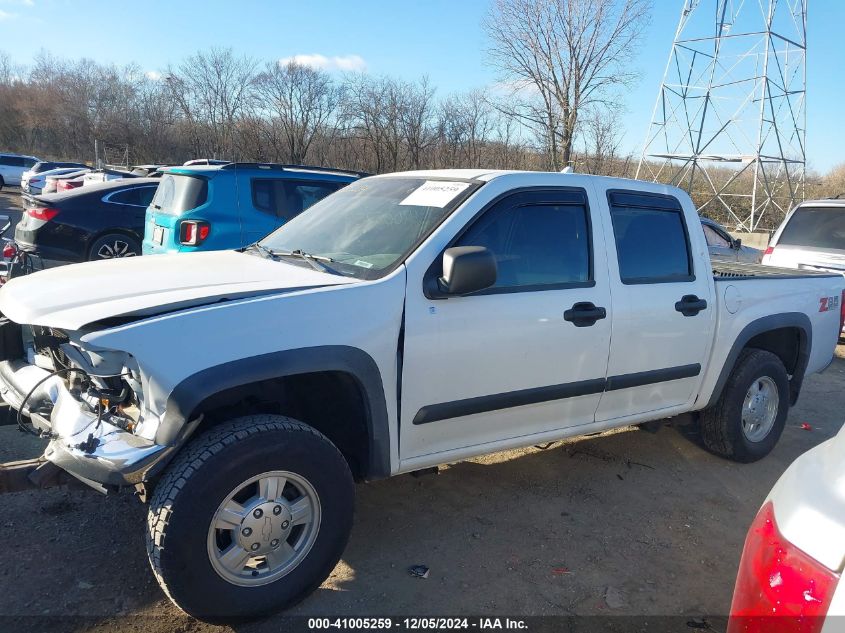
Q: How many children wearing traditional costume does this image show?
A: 0